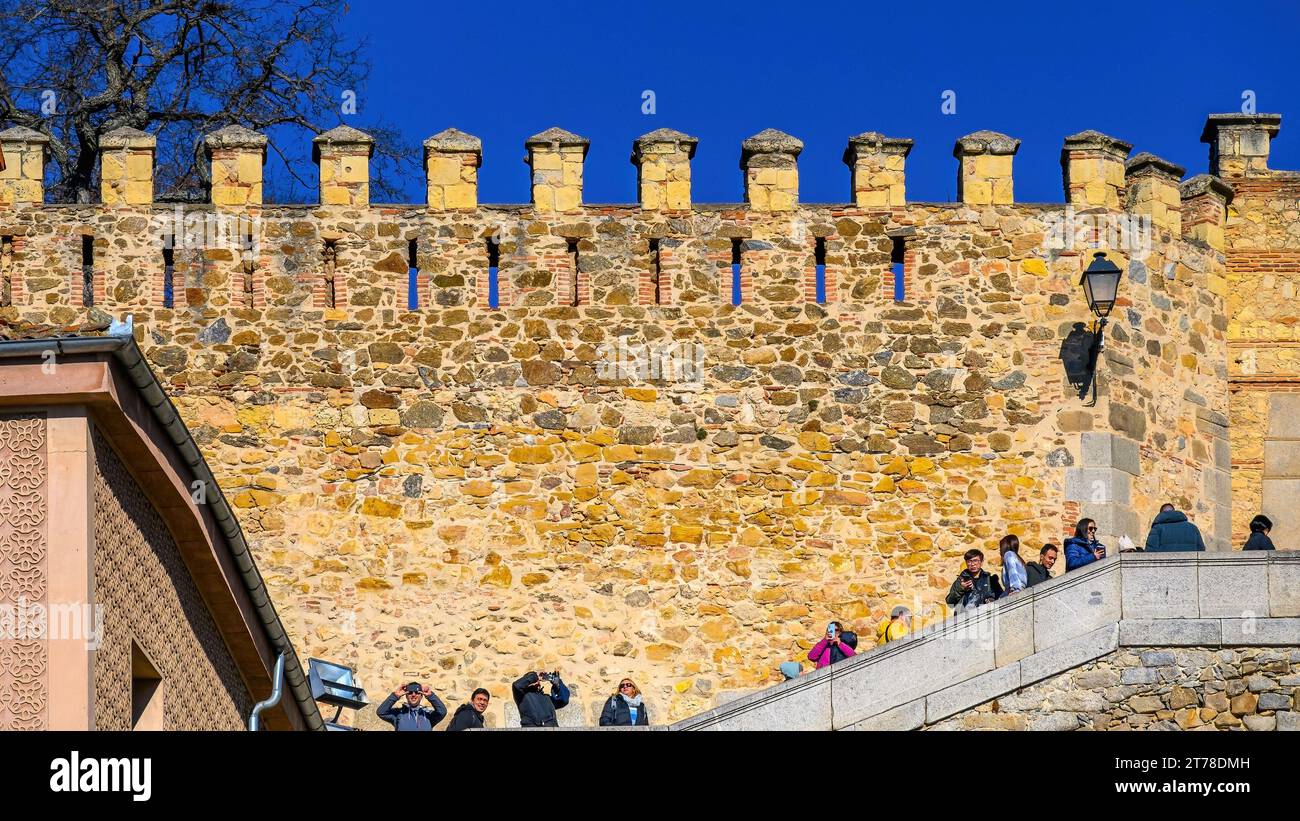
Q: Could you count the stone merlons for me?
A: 14